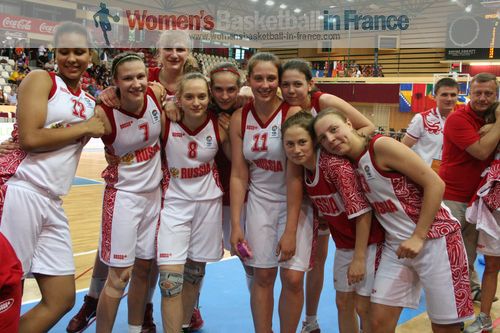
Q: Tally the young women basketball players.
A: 9